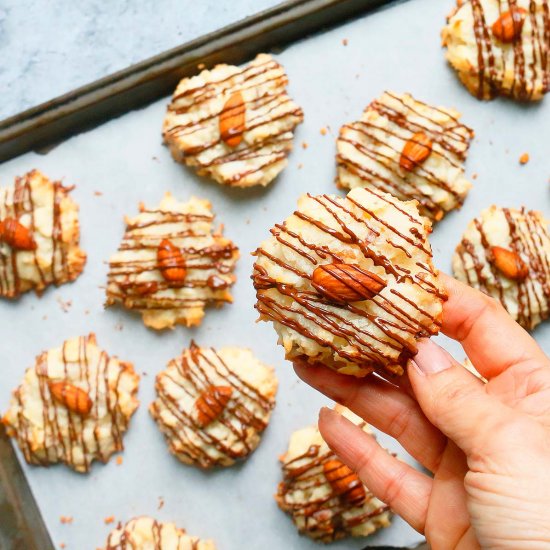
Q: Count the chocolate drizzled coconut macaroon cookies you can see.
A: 11